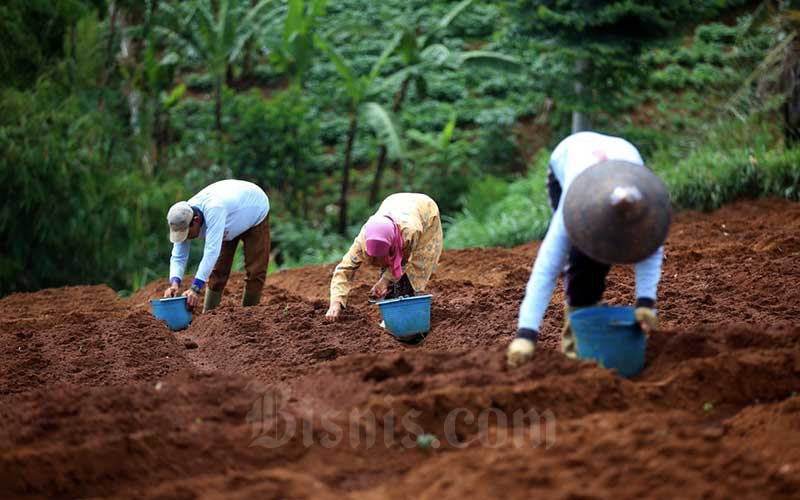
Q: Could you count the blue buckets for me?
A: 3